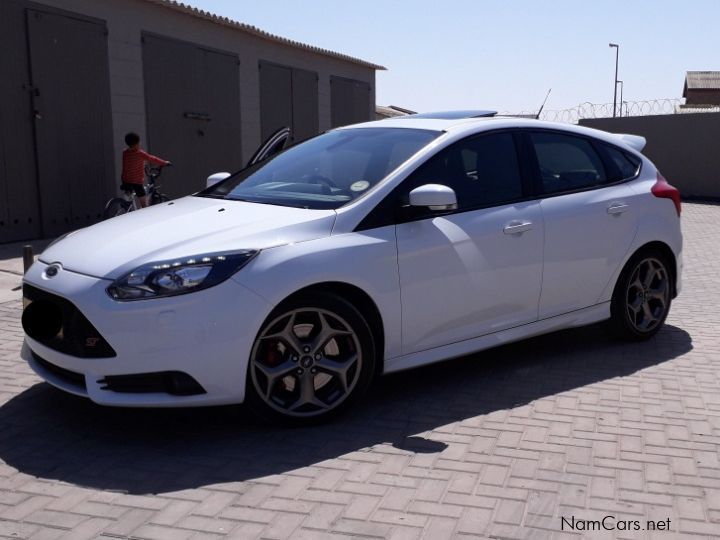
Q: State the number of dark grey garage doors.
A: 4